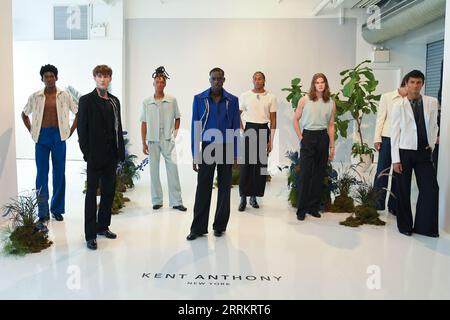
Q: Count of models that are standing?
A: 8